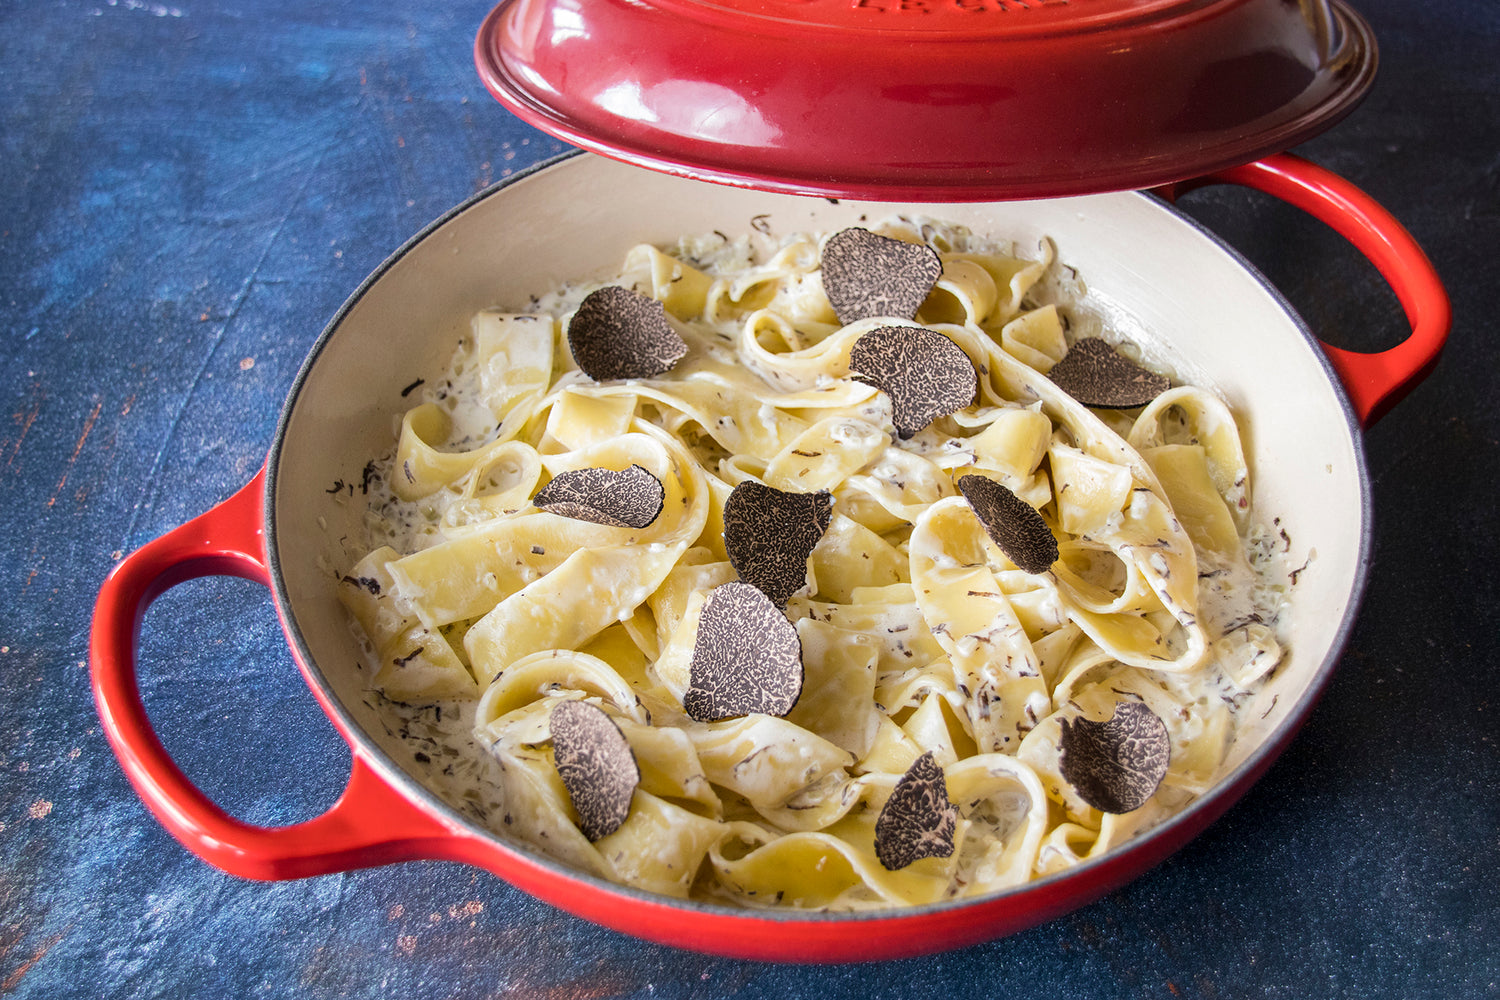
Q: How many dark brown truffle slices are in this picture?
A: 11